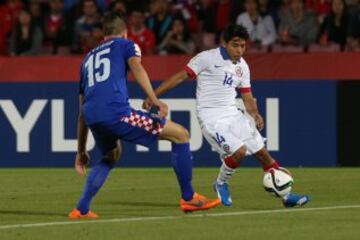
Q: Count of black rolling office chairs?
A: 0